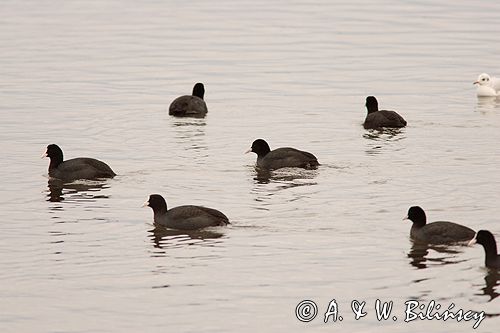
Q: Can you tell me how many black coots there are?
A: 7